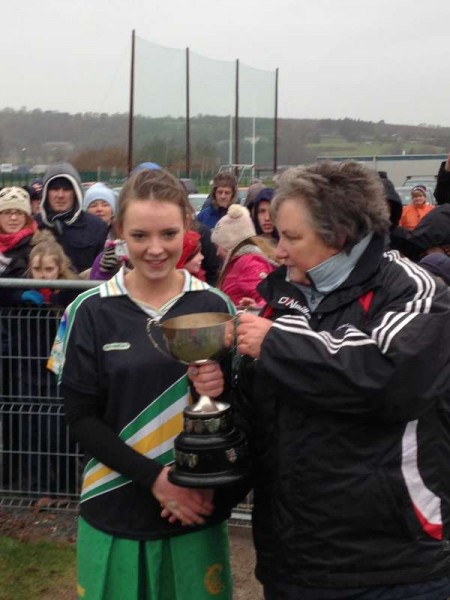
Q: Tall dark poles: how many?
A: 4